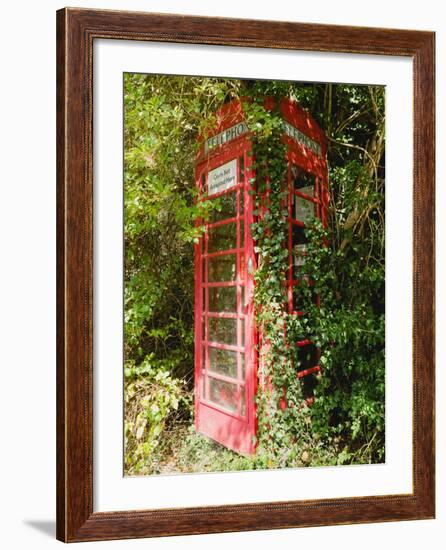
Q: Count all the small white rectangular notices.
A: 1